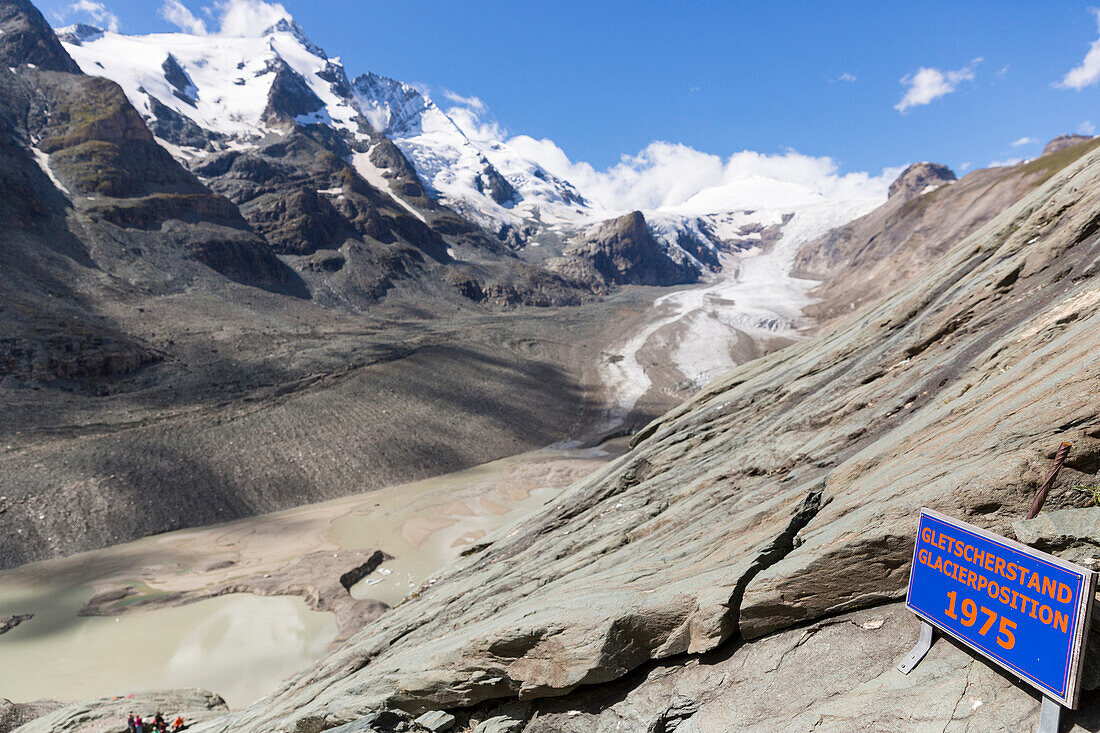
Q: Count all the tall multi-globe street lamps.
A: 0